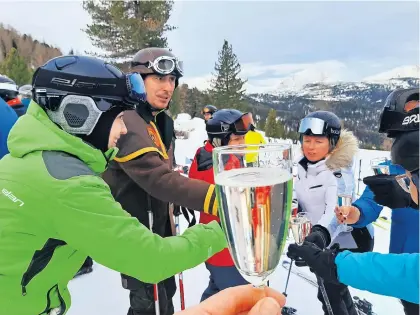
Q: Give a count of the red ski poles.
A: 2